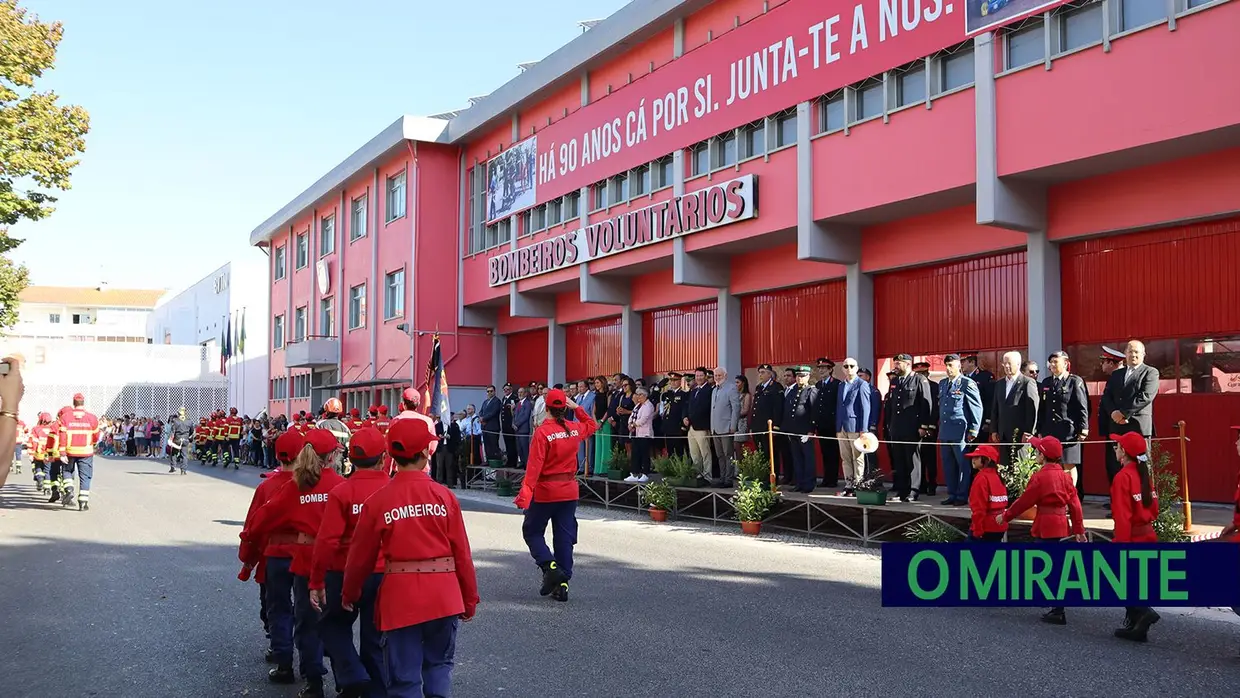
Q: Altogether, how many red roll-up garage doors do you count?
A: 6